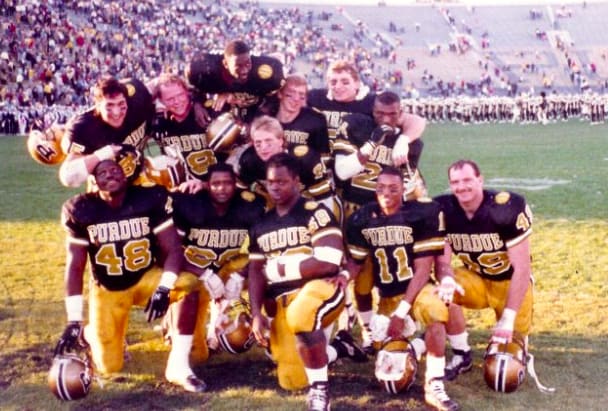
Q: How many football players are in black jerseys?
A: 12